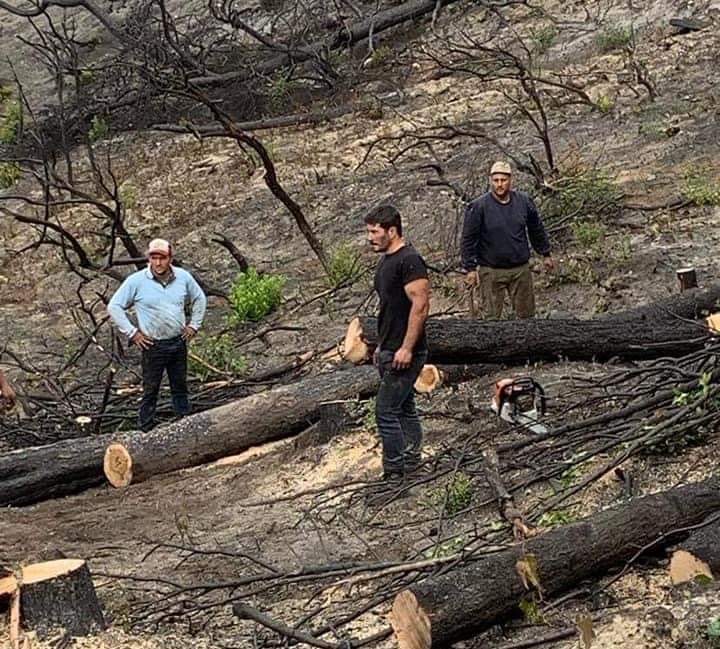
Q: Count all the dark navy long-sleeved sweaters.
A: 1